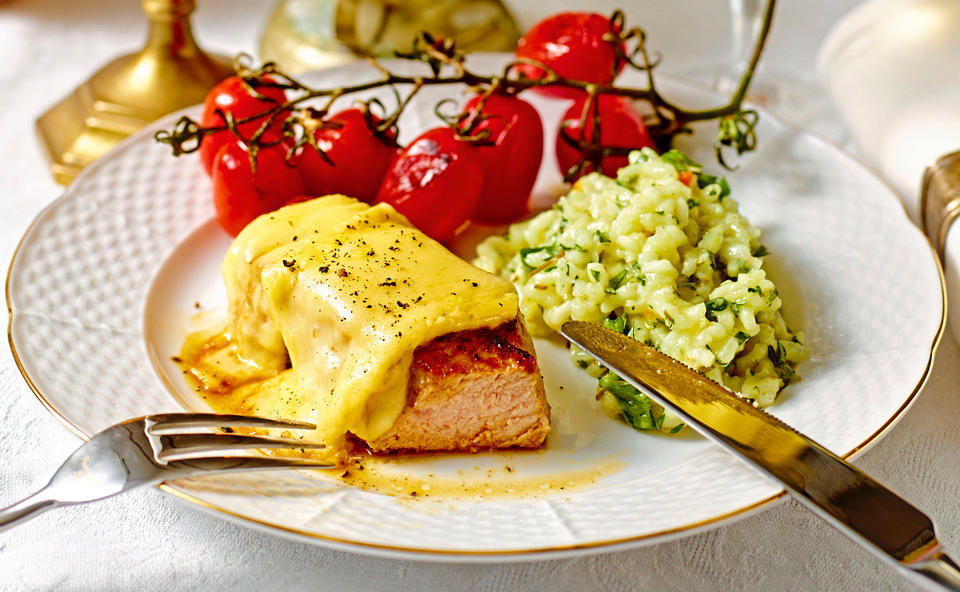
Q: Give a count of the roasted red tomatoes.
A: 7